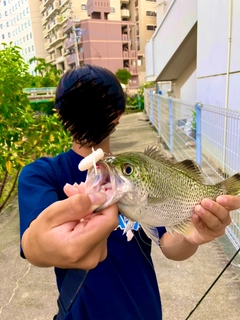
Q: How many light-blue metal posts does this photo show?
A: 4